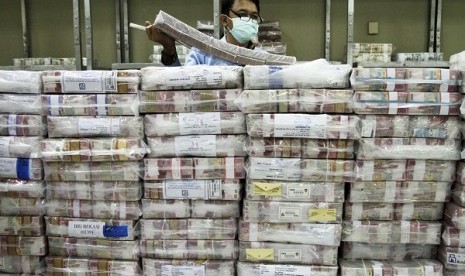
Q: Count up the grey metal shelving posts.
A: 10